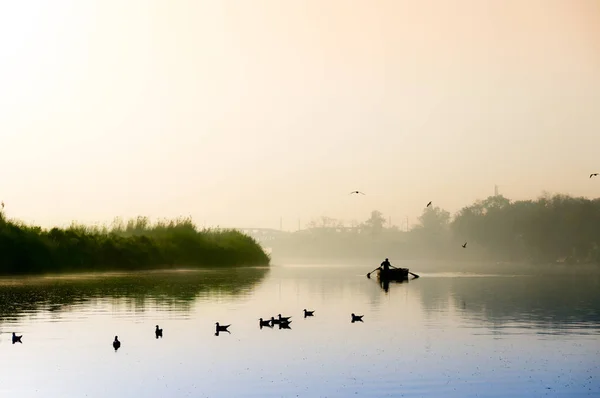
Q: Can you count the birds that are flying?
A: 4